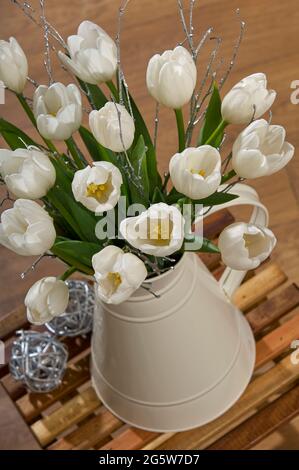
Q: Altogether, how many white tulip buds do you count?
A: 15